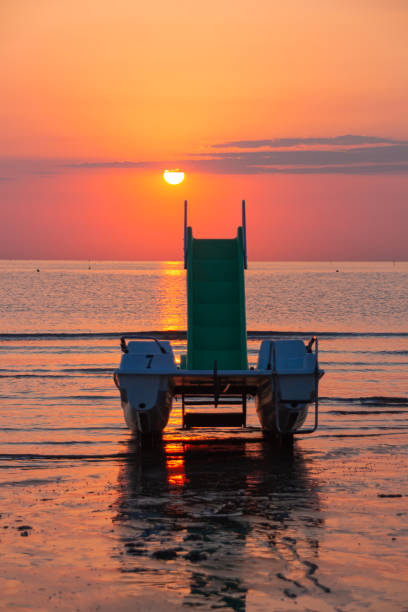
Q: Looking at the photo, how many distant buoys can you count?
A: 3